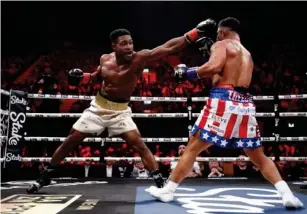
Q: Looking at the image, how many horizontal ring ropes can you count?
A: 4